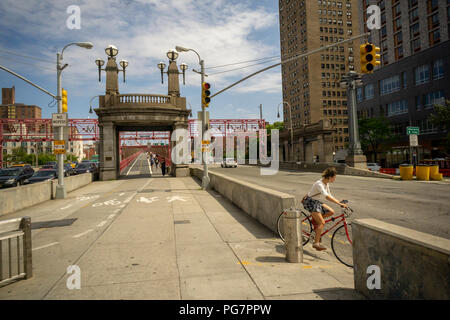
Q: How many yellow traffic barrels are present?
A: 3